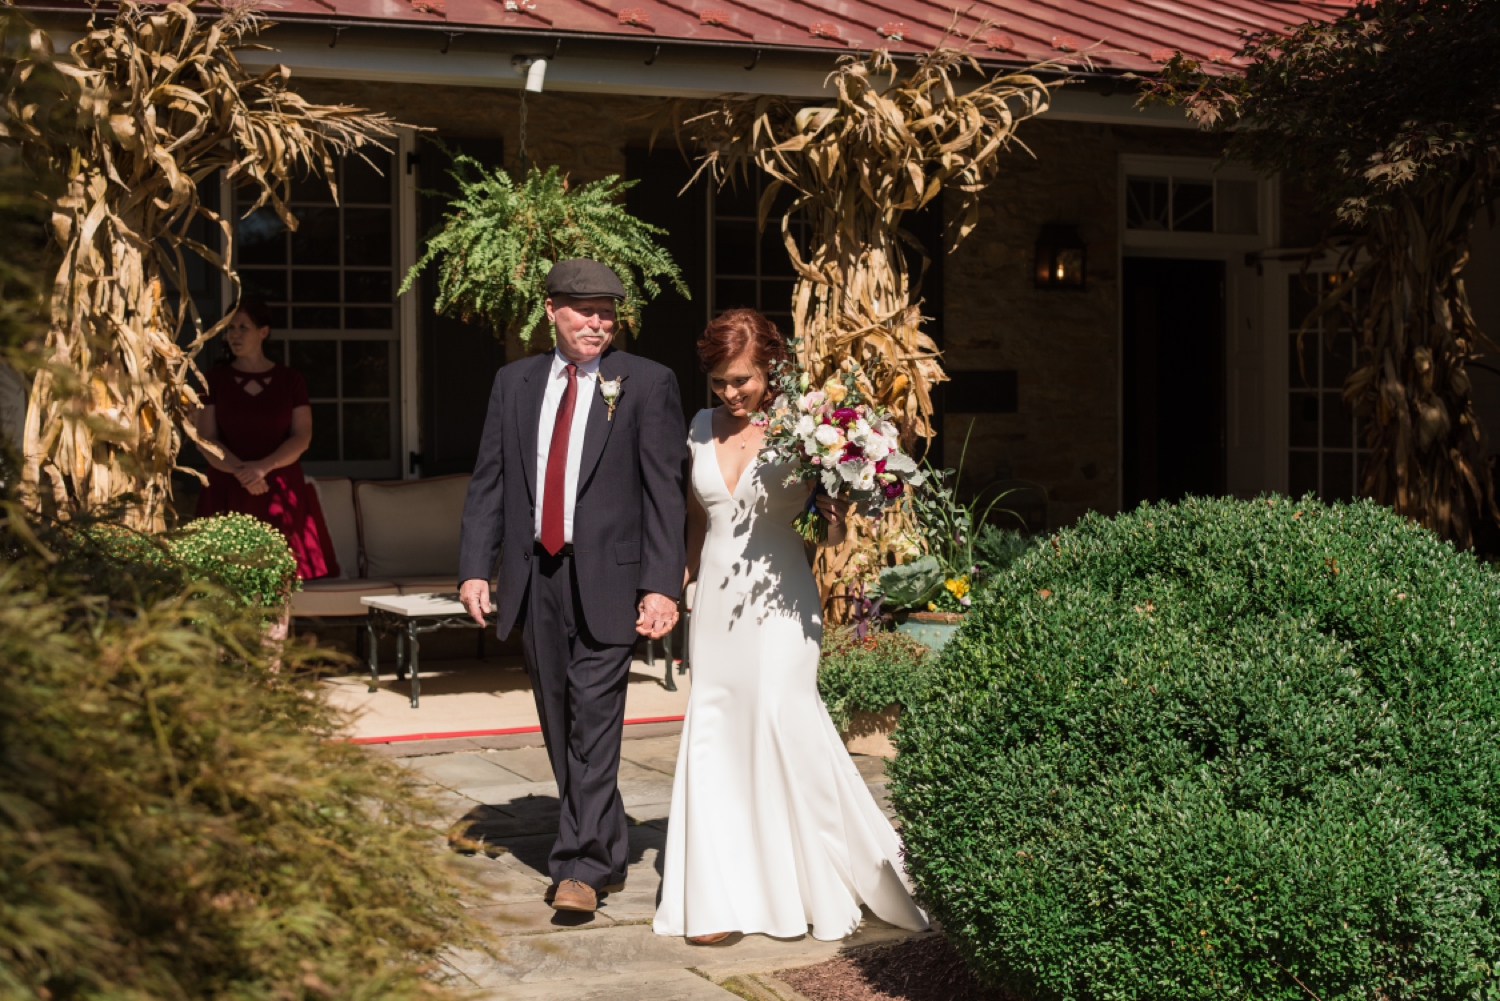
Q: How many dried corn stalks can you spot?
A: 3